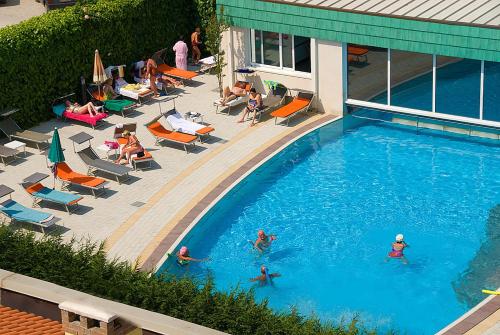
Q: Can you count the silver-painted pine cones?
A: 0